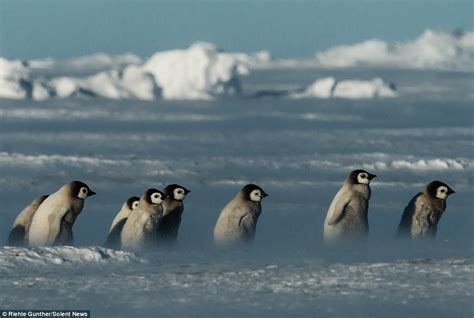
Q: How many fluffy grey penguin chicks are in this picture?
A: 8